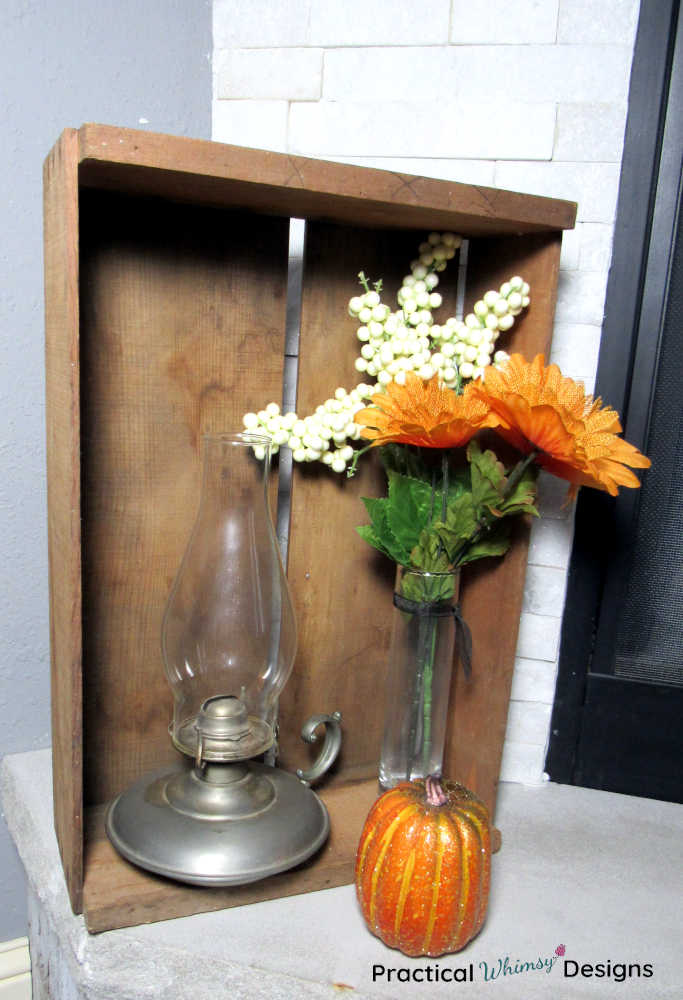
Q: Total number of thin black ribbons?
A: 1